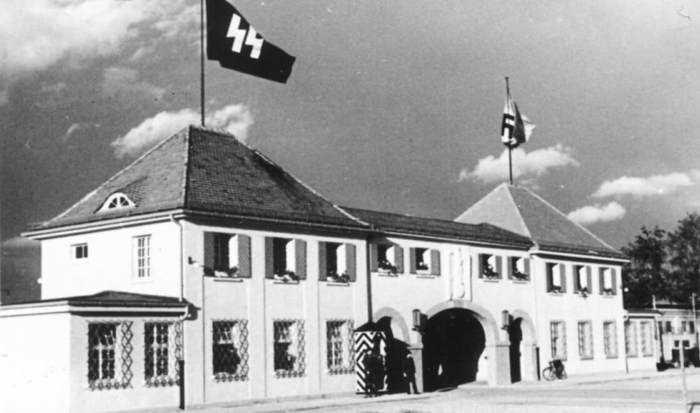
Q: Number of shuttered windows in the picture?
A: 10